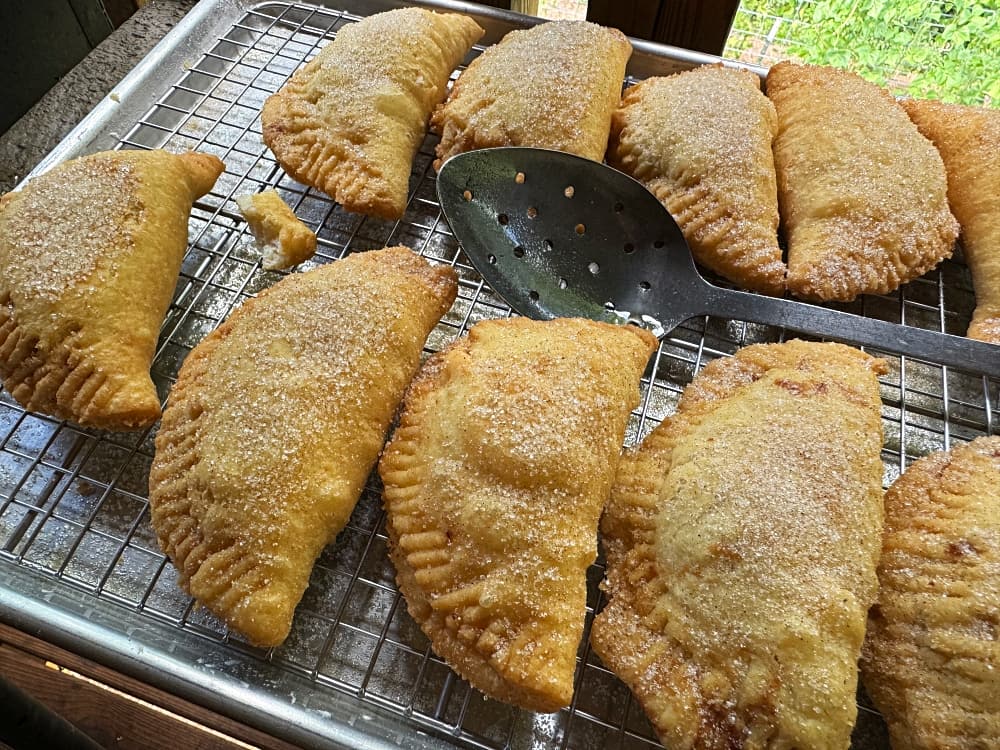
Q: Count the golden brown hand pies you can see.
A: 10